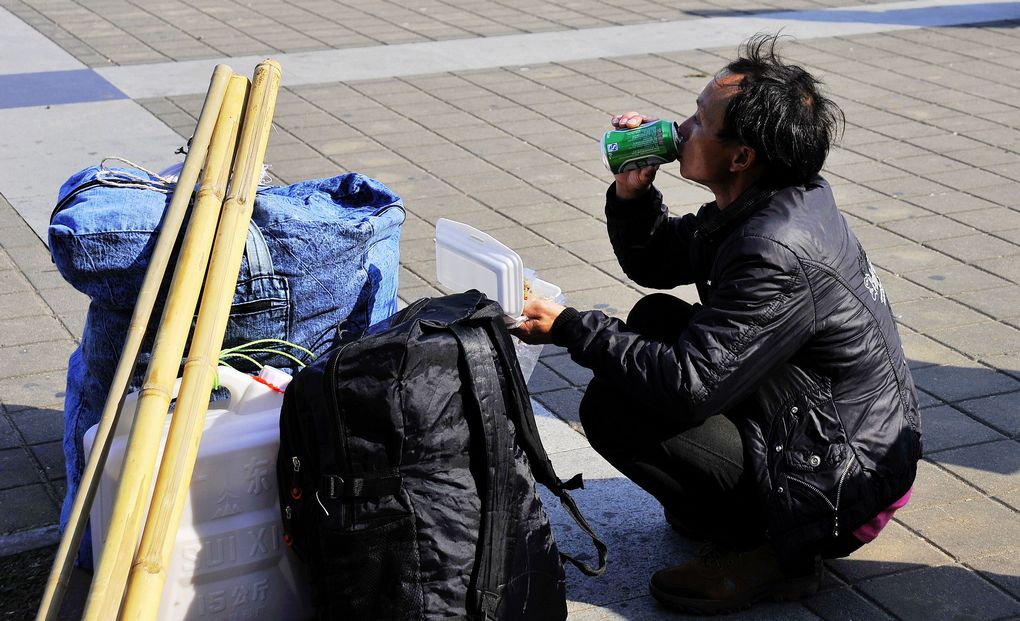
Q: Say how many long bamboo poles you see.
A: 3